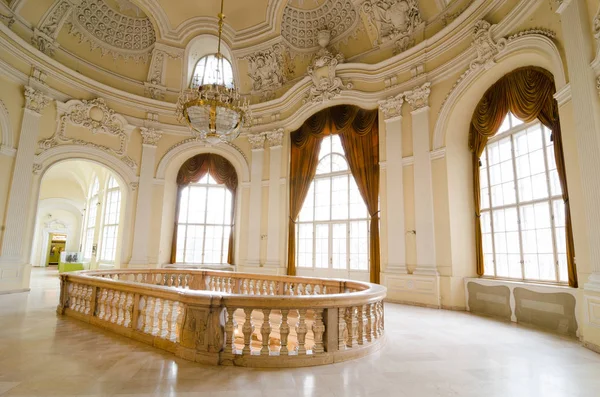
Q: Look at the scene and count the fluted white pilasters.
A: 7